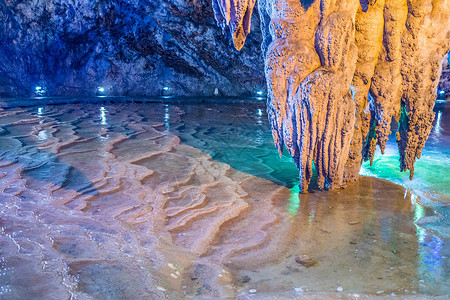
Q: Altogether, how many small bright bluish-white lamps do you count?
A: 5